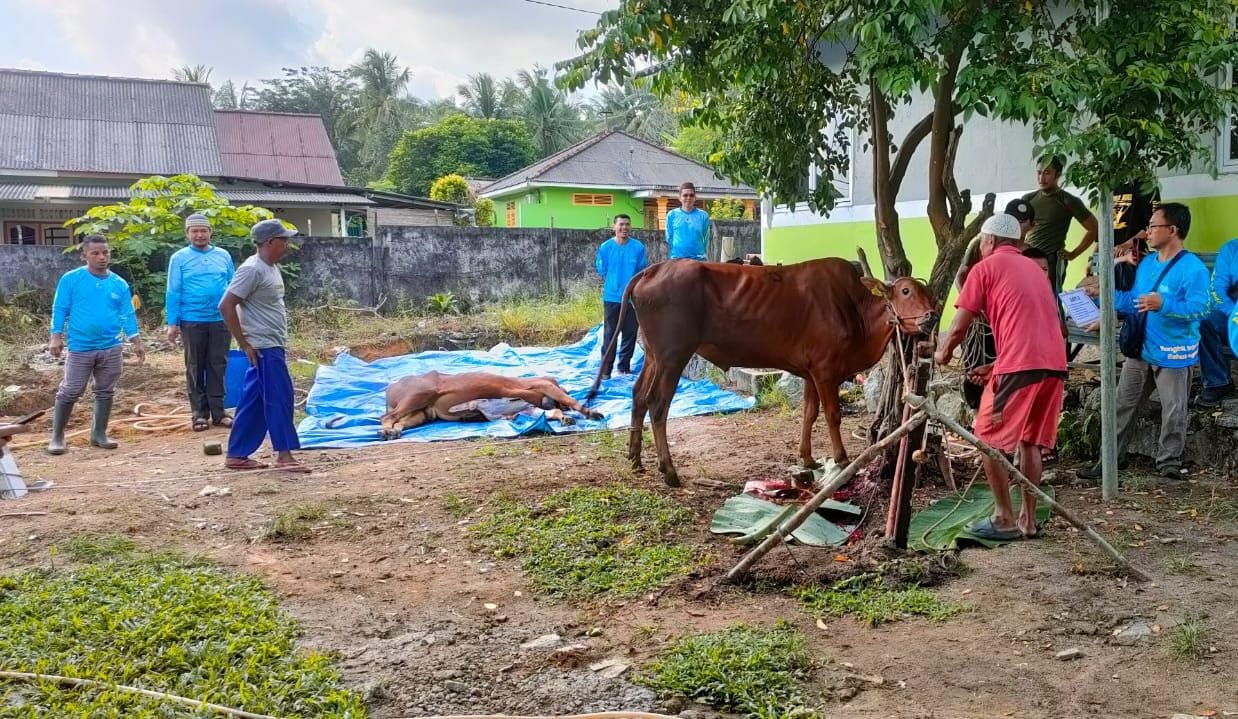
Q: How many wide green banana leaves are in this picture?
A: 2